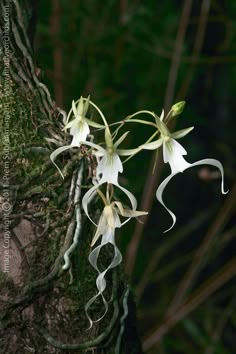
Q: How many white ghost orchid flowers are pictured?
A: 4